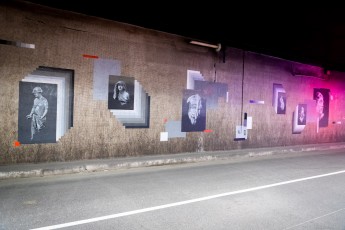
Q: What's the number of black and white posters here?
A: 6